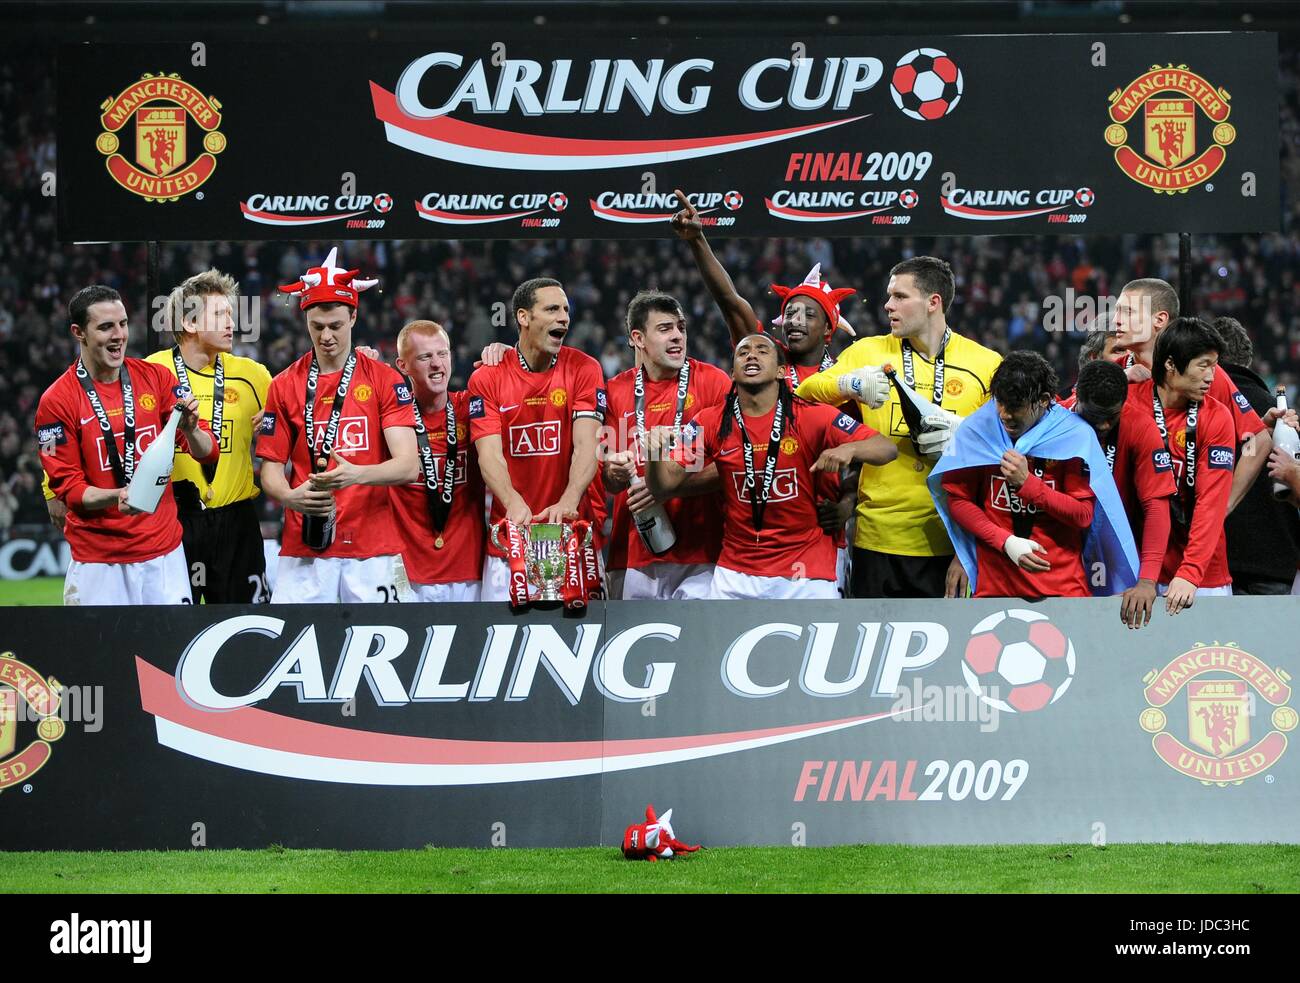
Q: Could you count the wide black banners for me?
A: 2